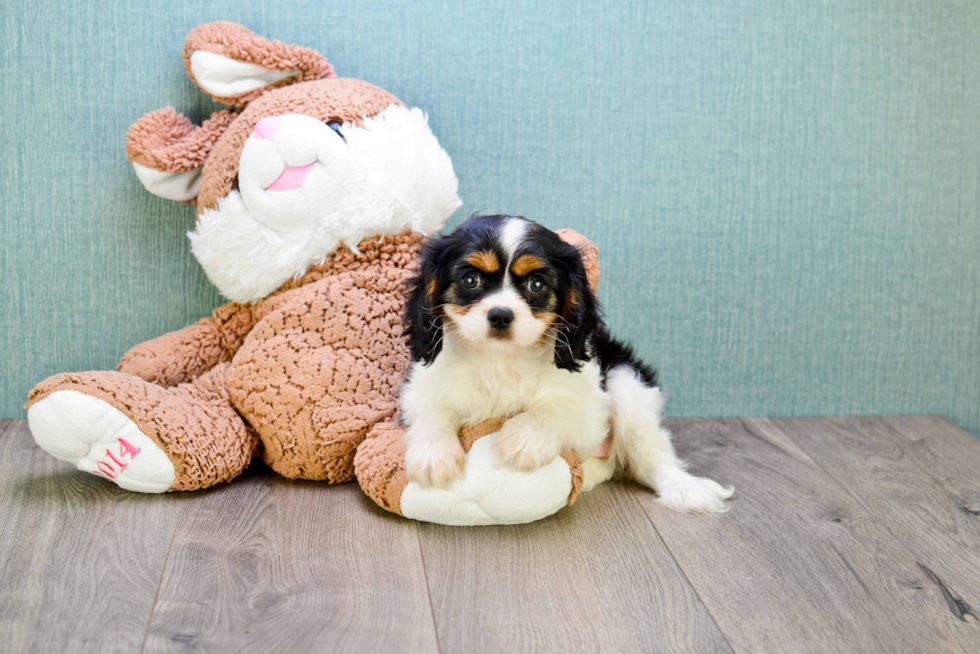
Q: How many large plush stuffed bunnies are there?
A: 1